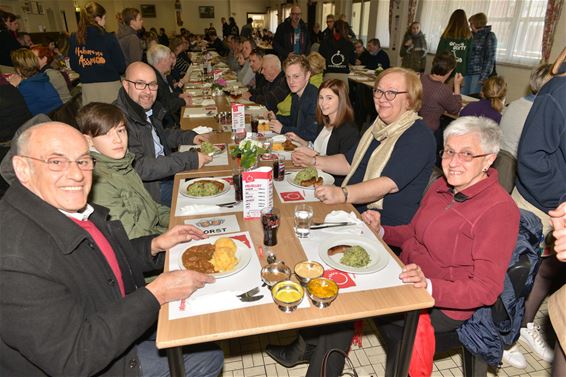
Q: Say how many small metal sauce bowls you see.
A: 4